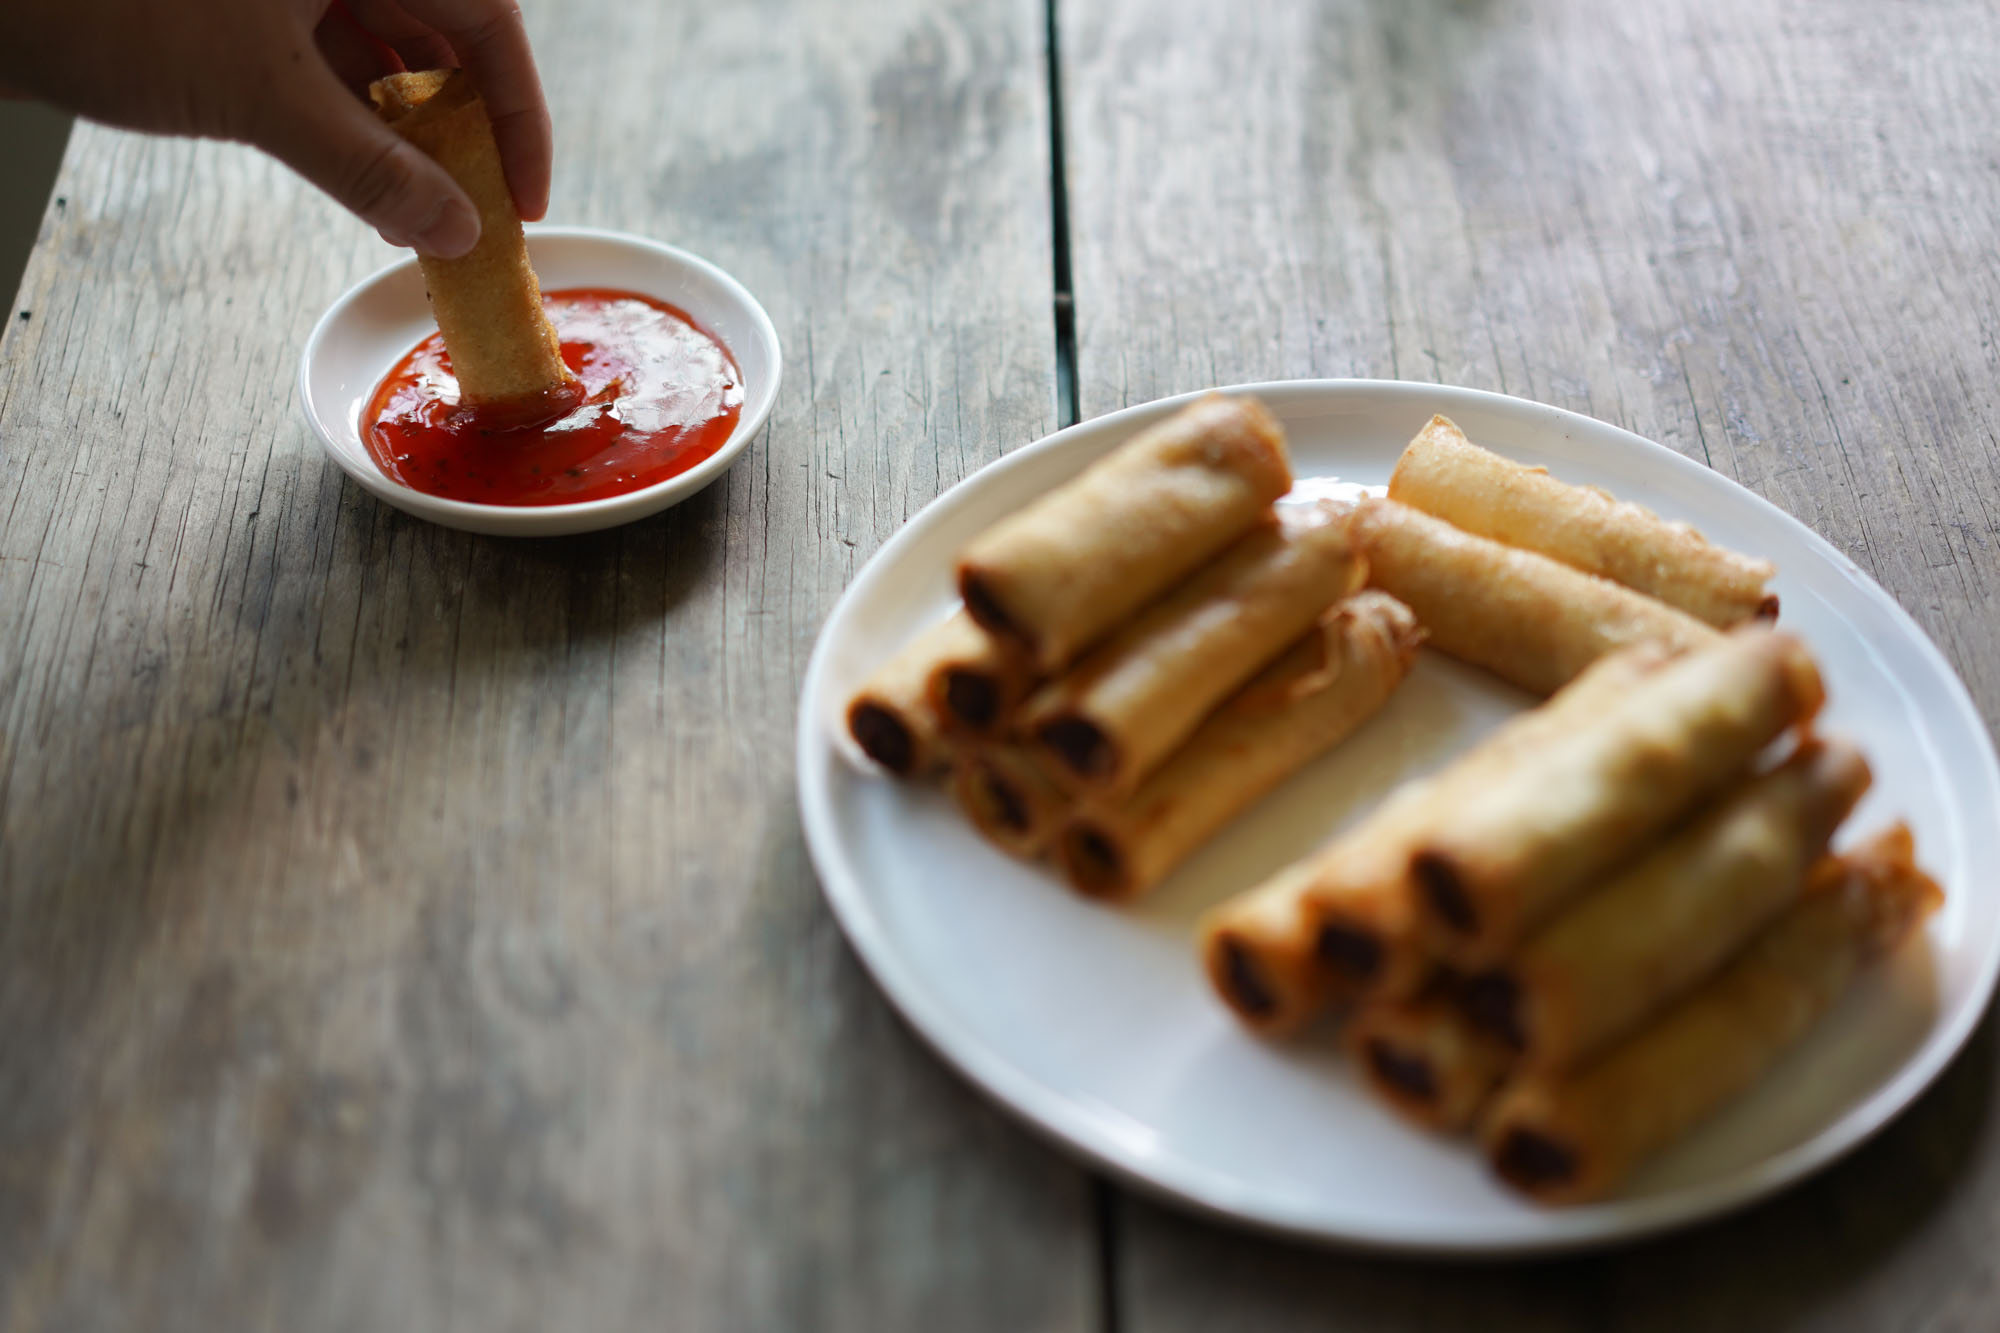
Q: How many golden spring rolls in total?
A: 15